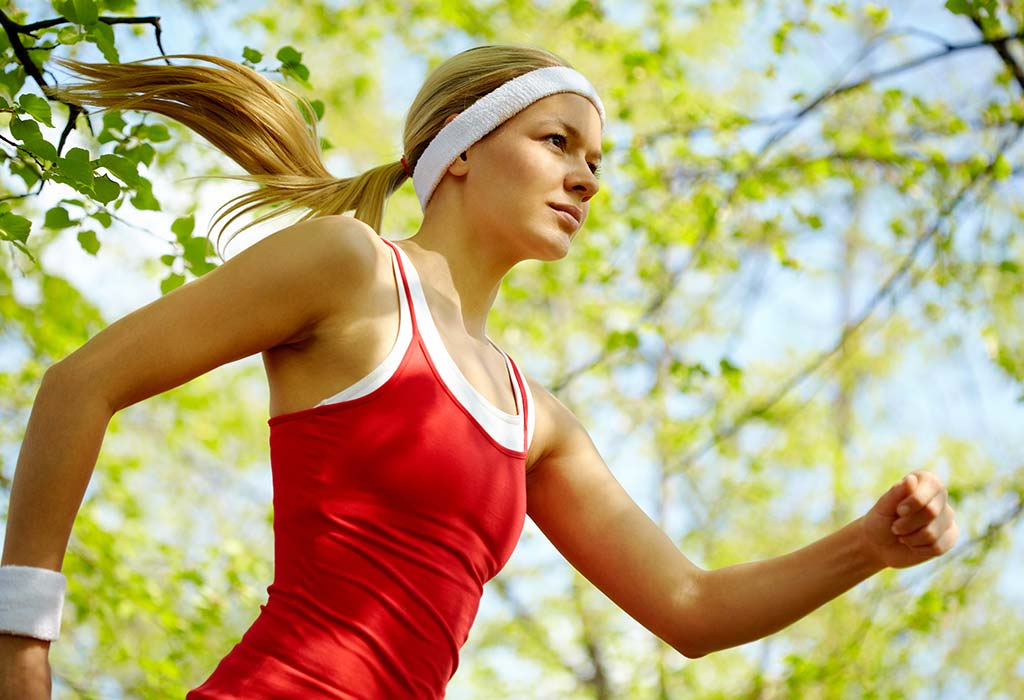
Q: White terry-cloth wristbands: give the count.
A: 1